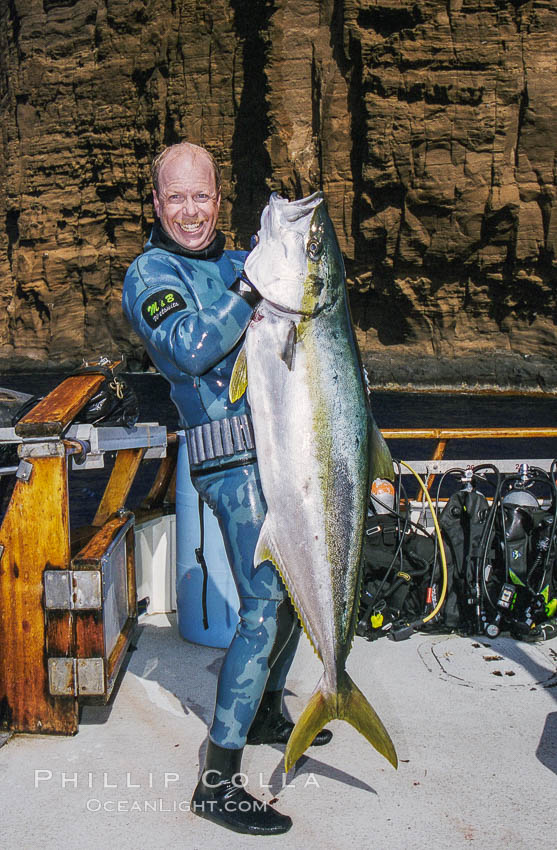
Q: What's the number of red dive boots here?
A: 0